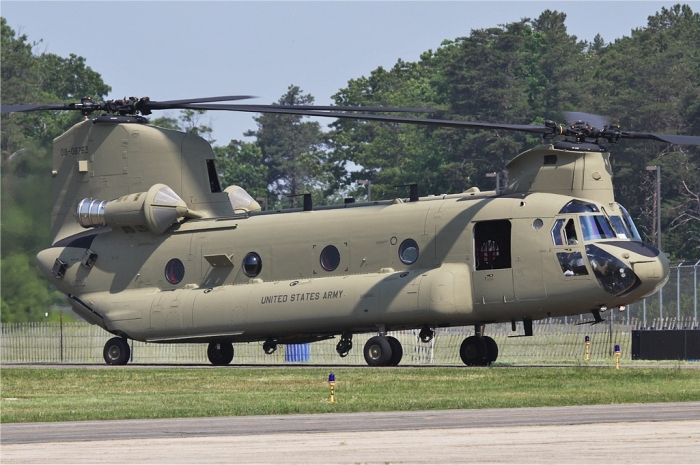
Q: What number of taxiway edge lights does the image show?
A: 3